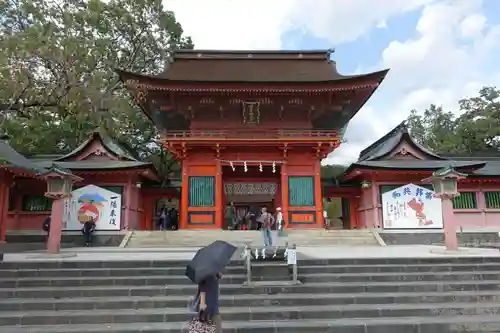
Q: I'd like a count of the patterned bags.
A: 1